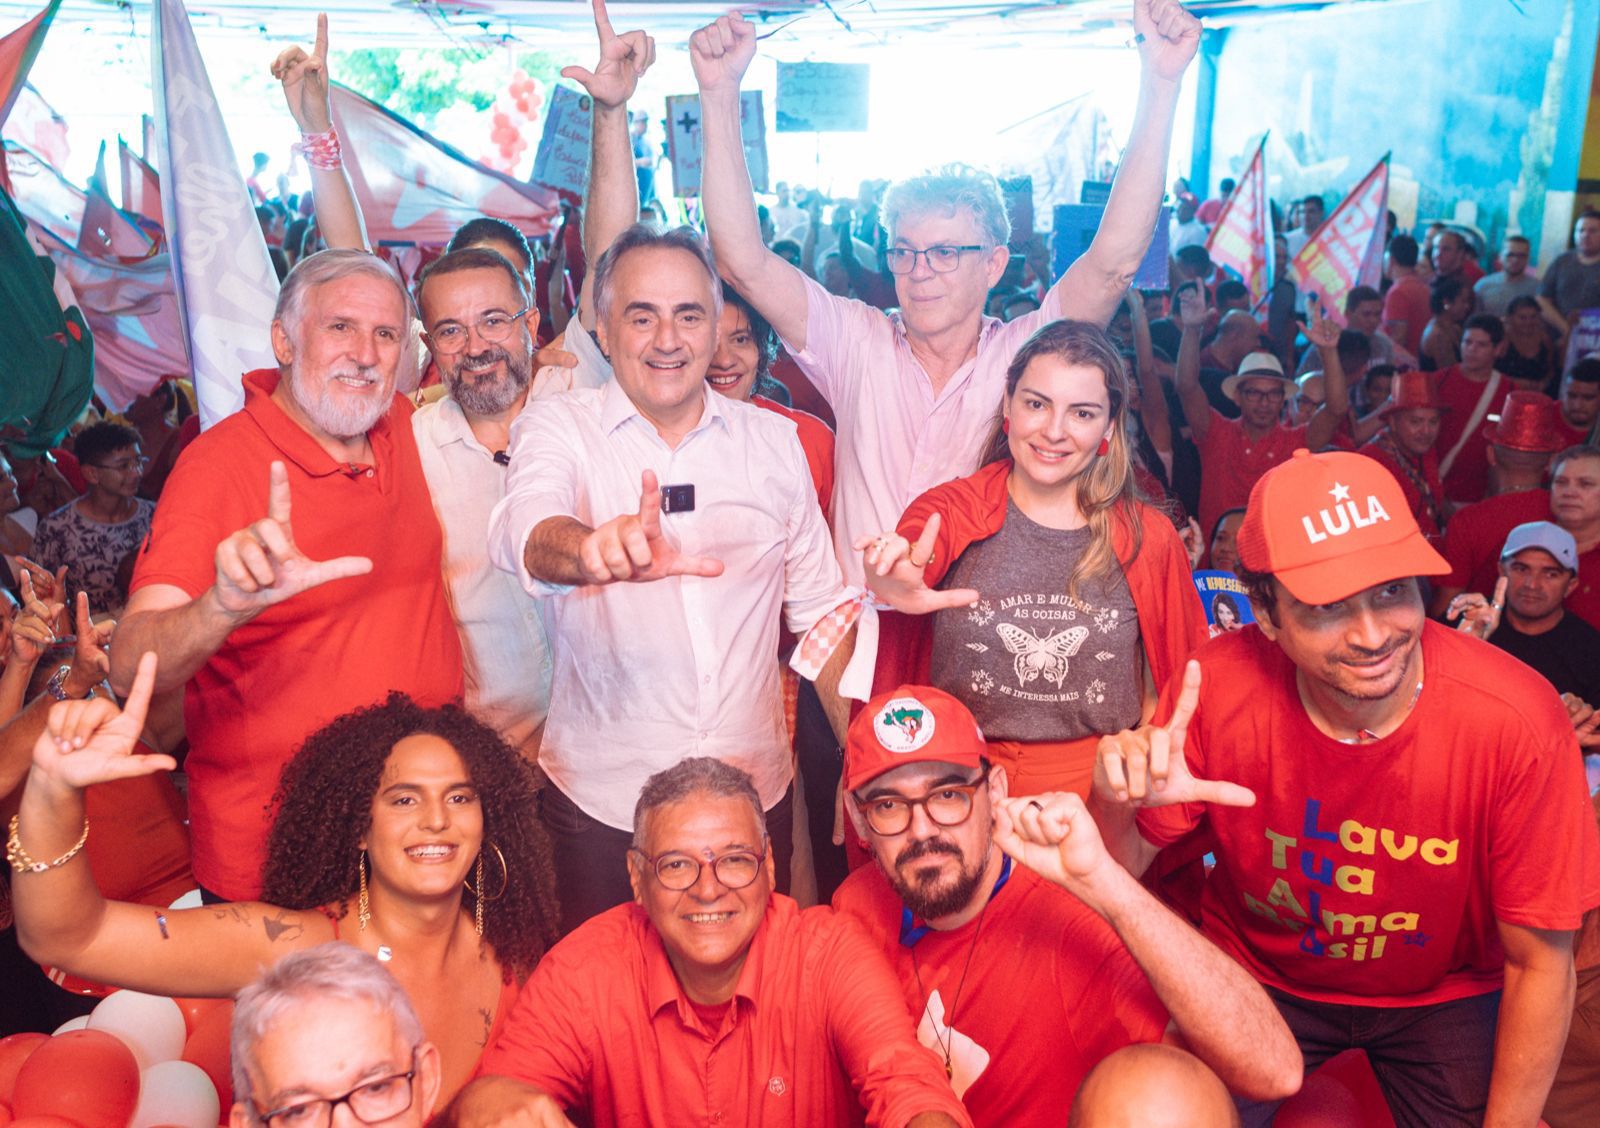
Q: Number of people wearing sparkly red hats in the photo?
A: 2